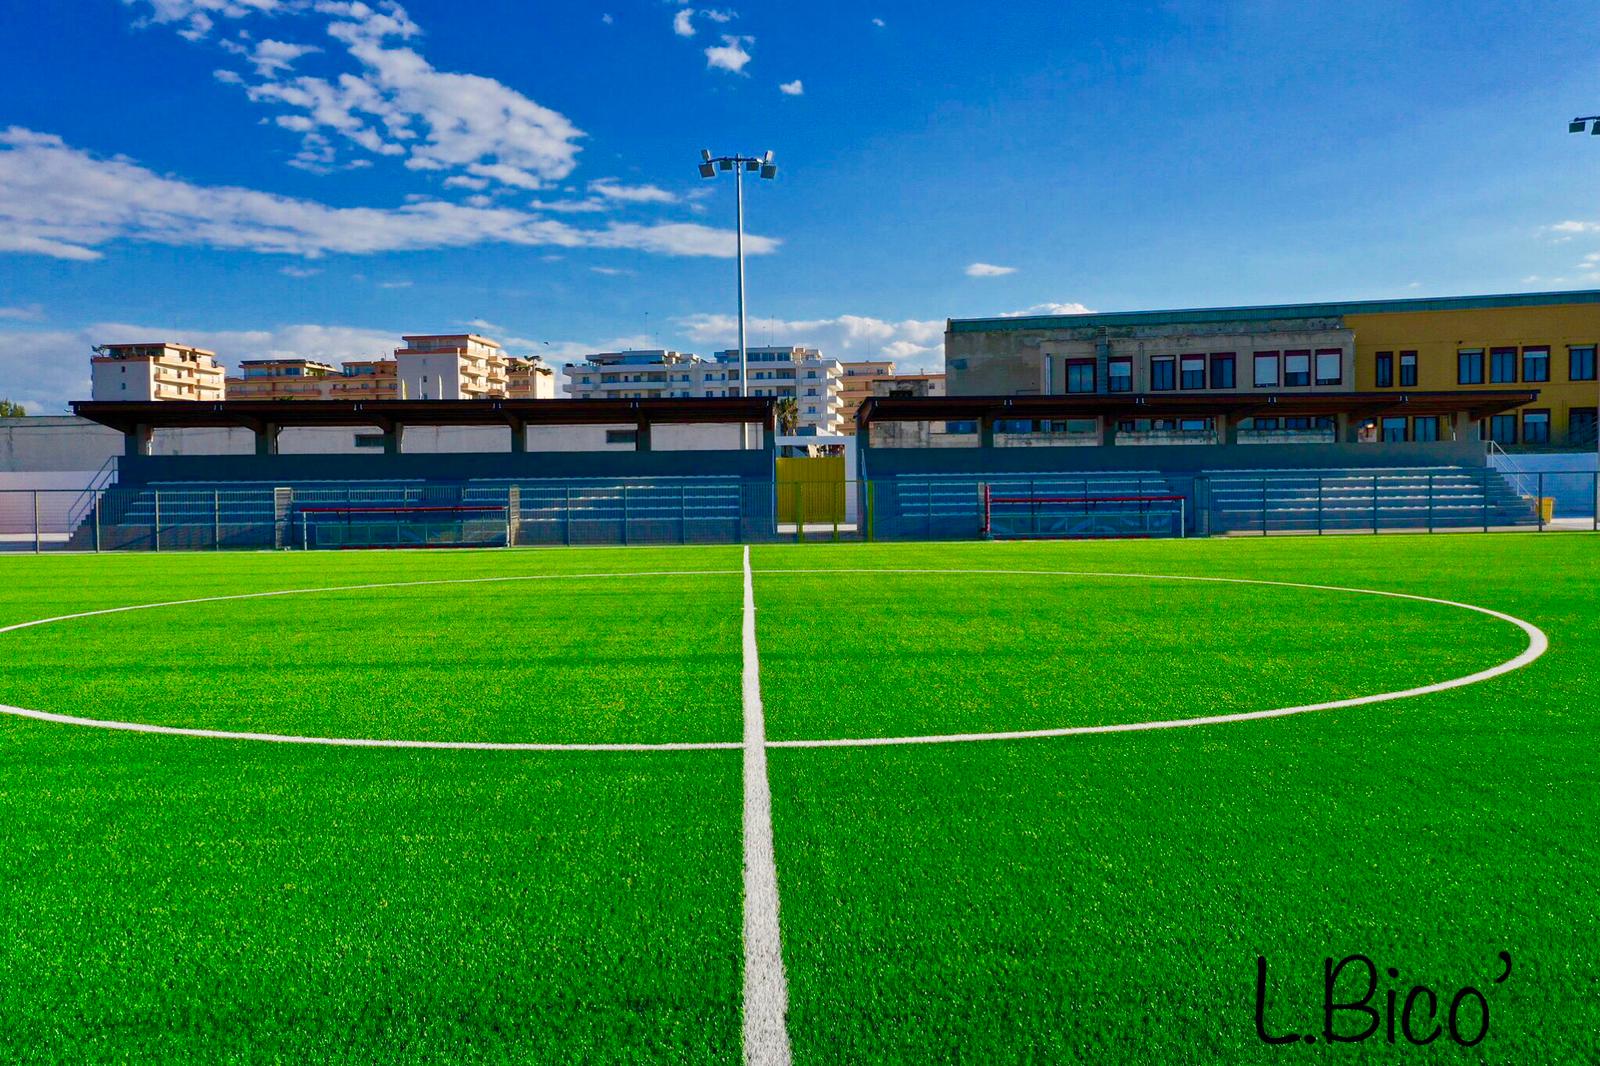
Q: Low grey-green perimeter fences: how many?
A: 1